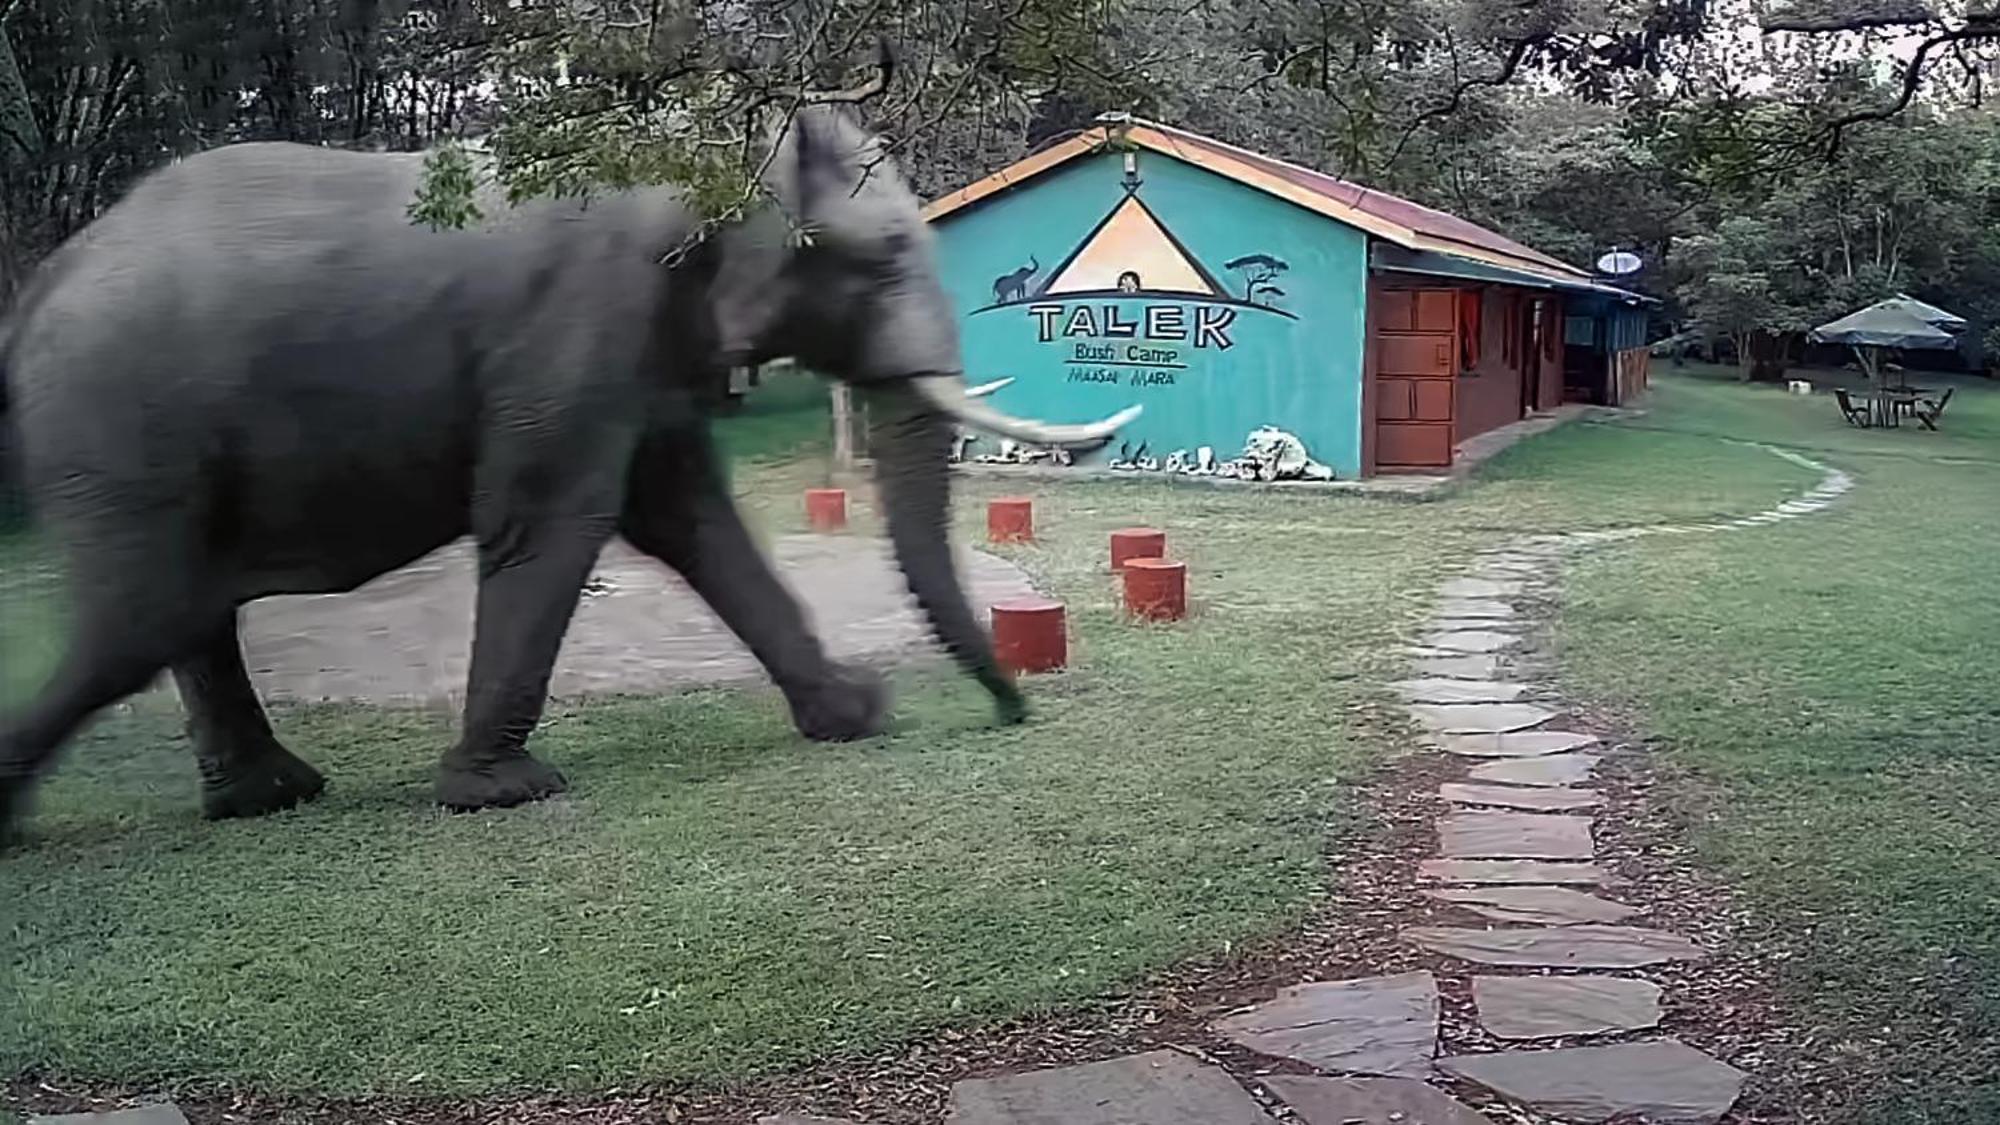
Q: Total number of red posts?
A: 5